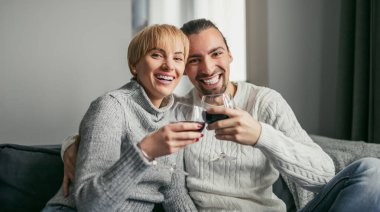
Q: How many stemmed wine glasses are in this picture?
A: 2